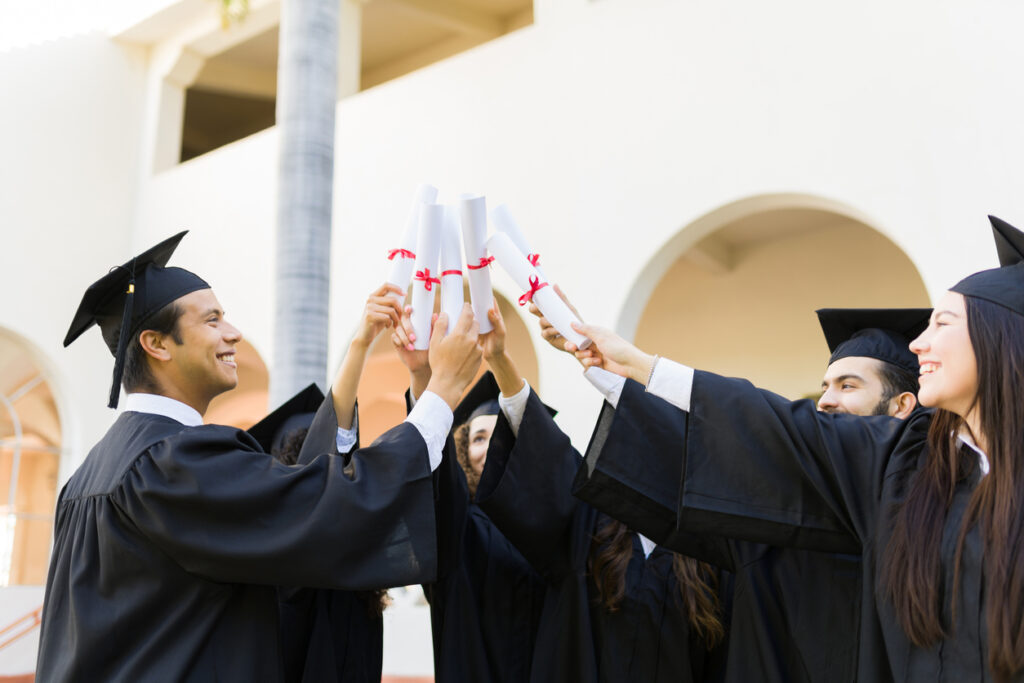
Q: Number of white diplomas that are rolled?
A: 6